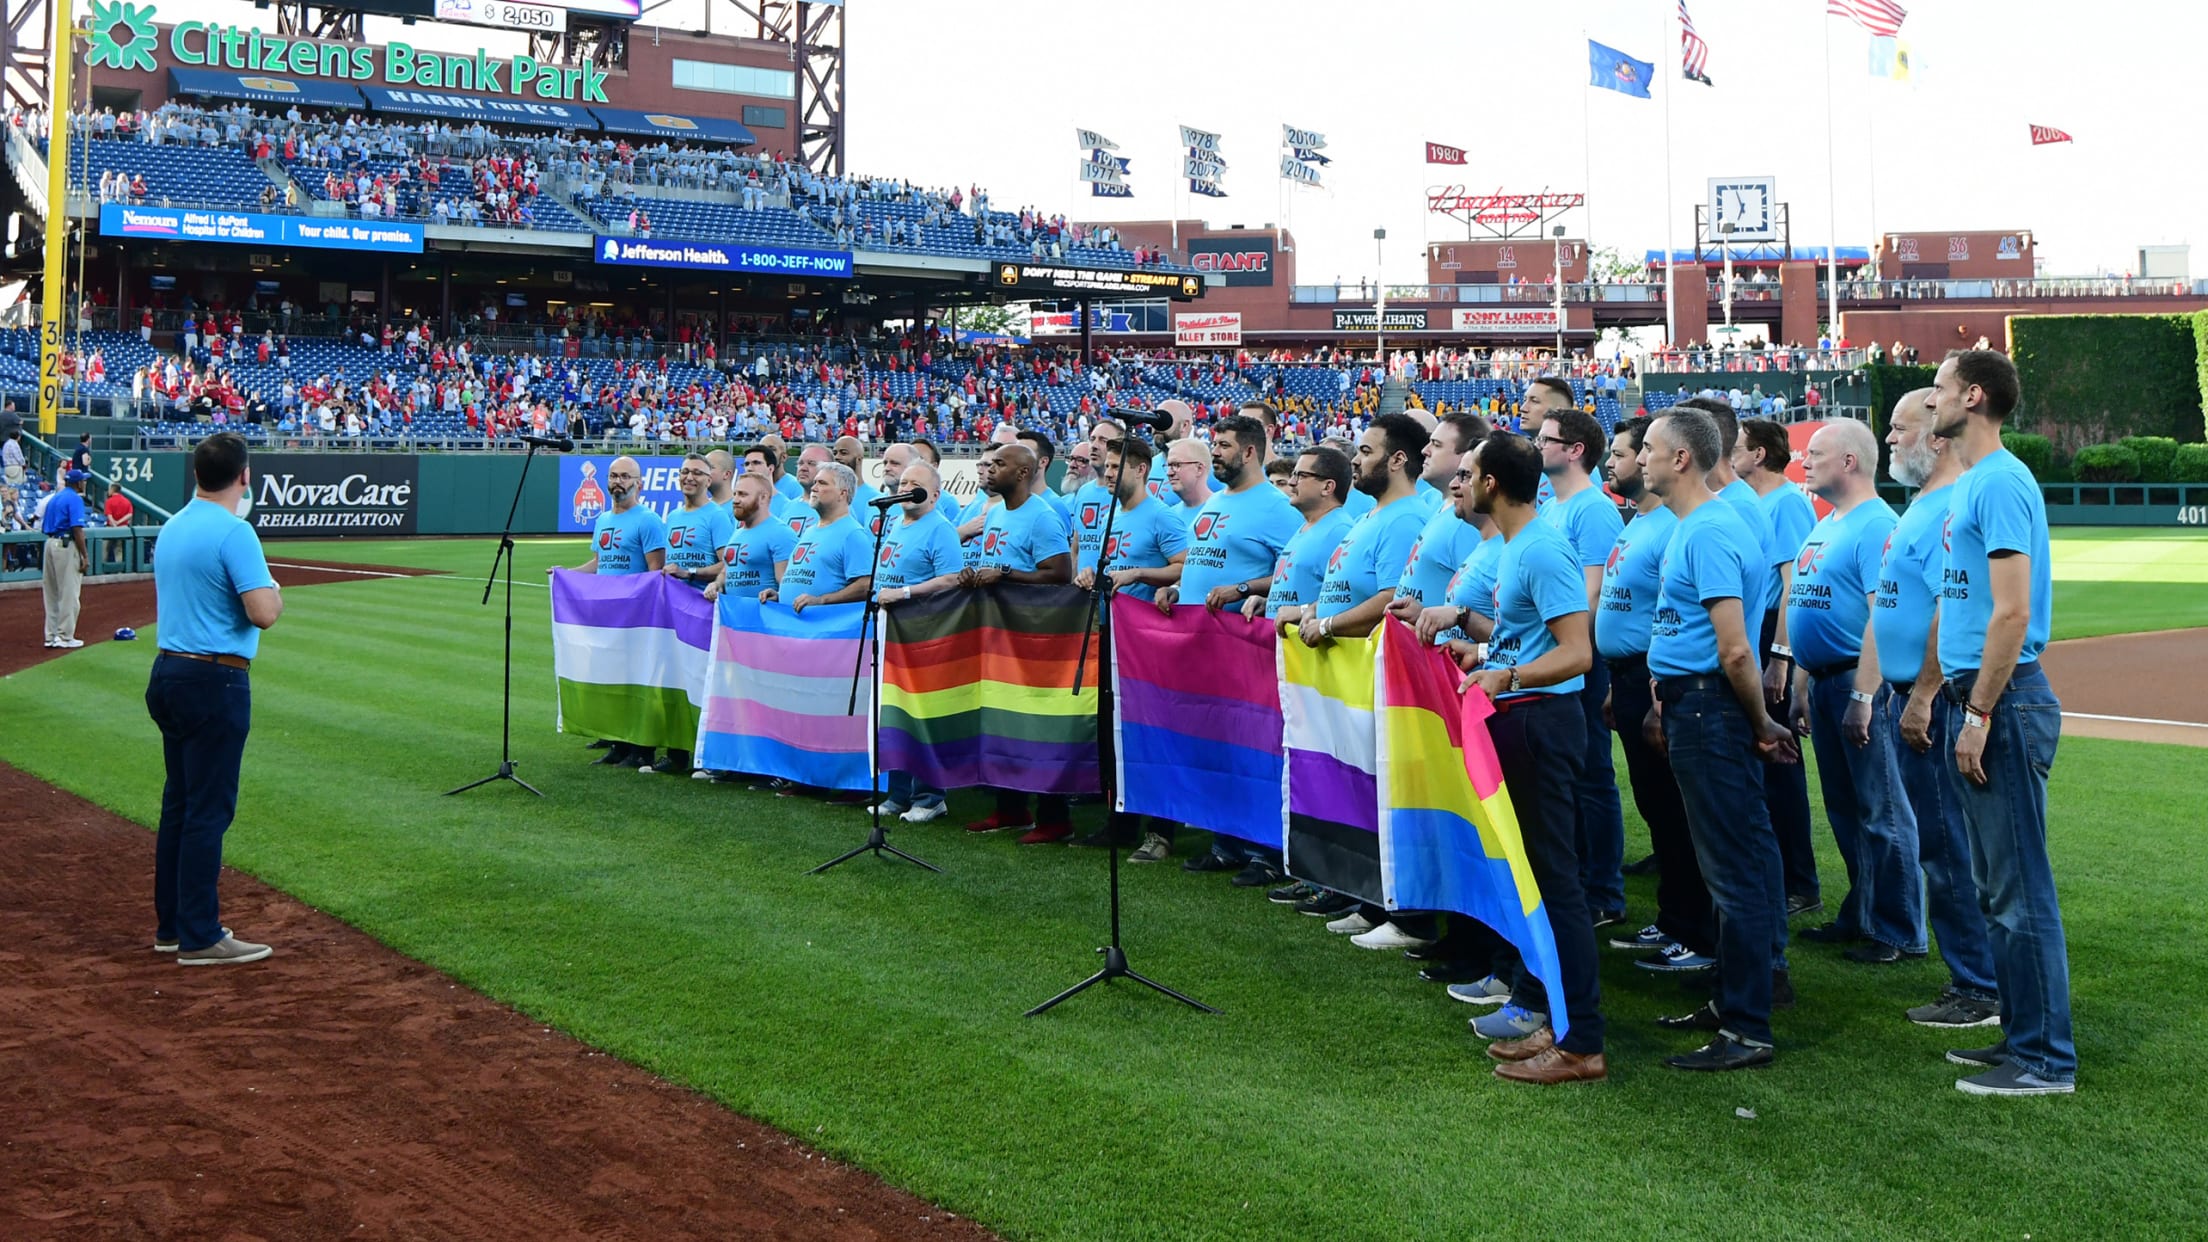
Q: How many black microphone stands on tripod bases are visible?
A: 3